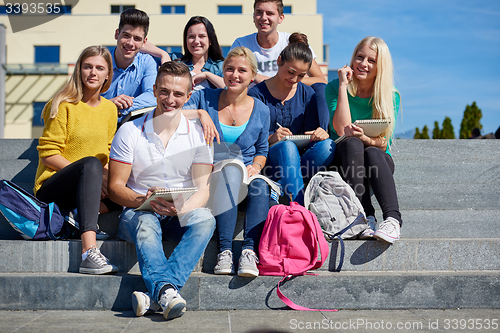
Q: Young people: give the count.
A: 8